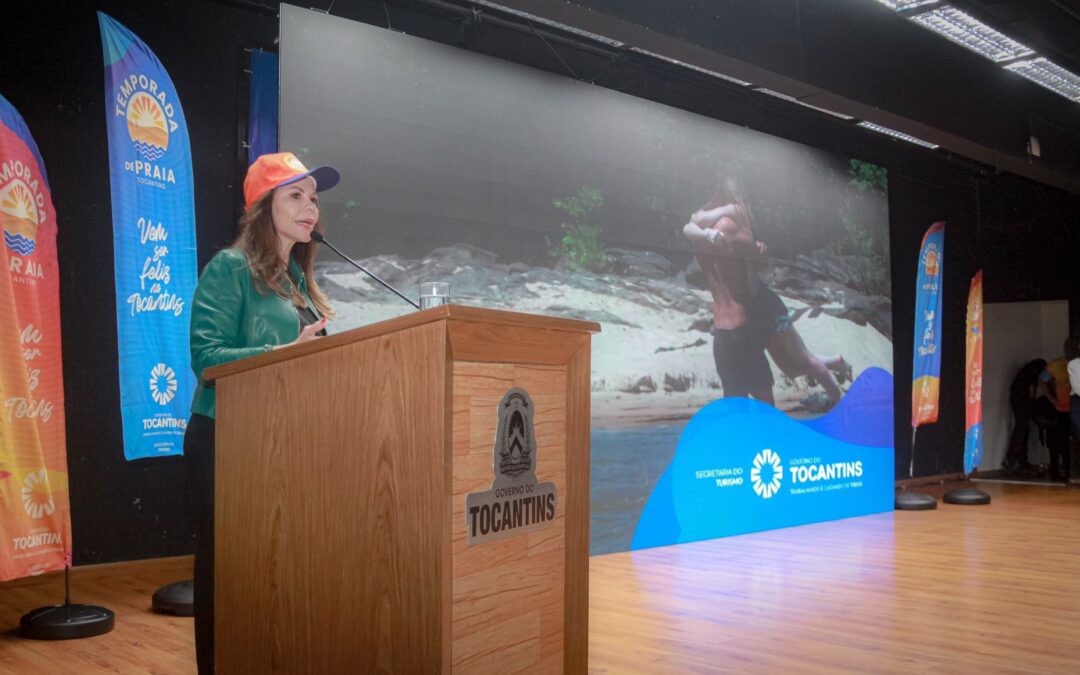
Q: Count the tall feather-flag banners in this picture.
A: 4